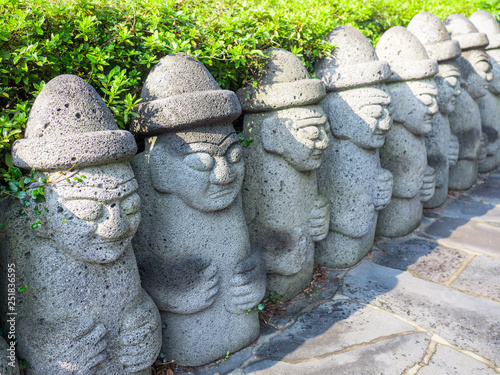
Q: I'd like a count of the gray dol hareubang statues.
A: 8